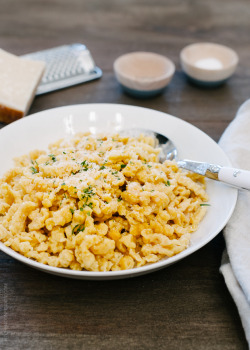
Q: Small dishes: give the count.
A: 2